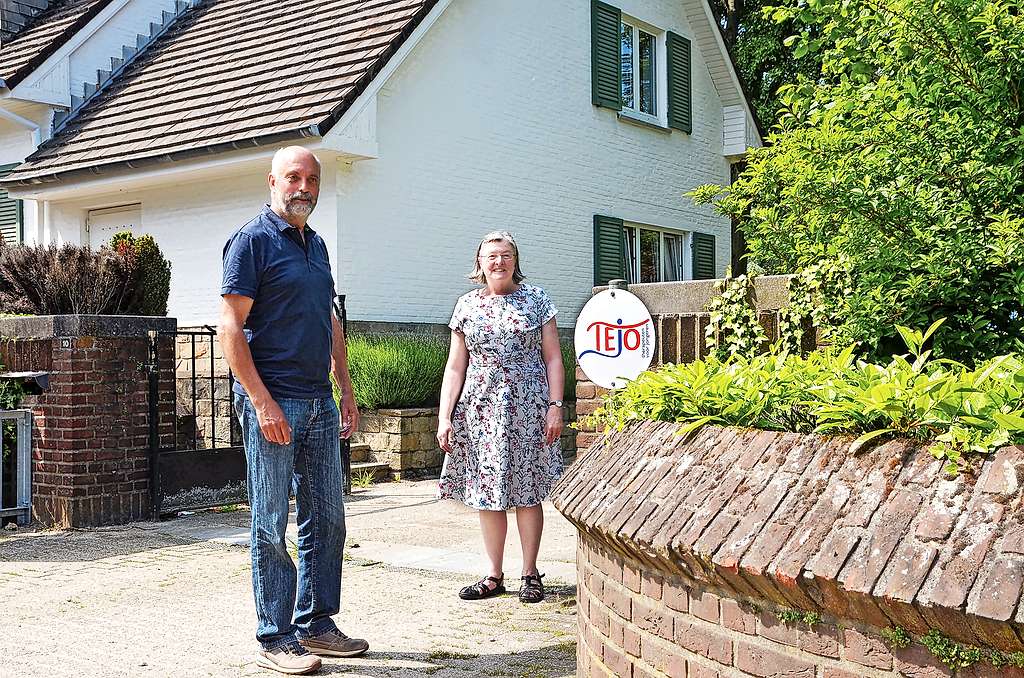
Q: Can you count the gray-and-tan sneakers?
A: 2